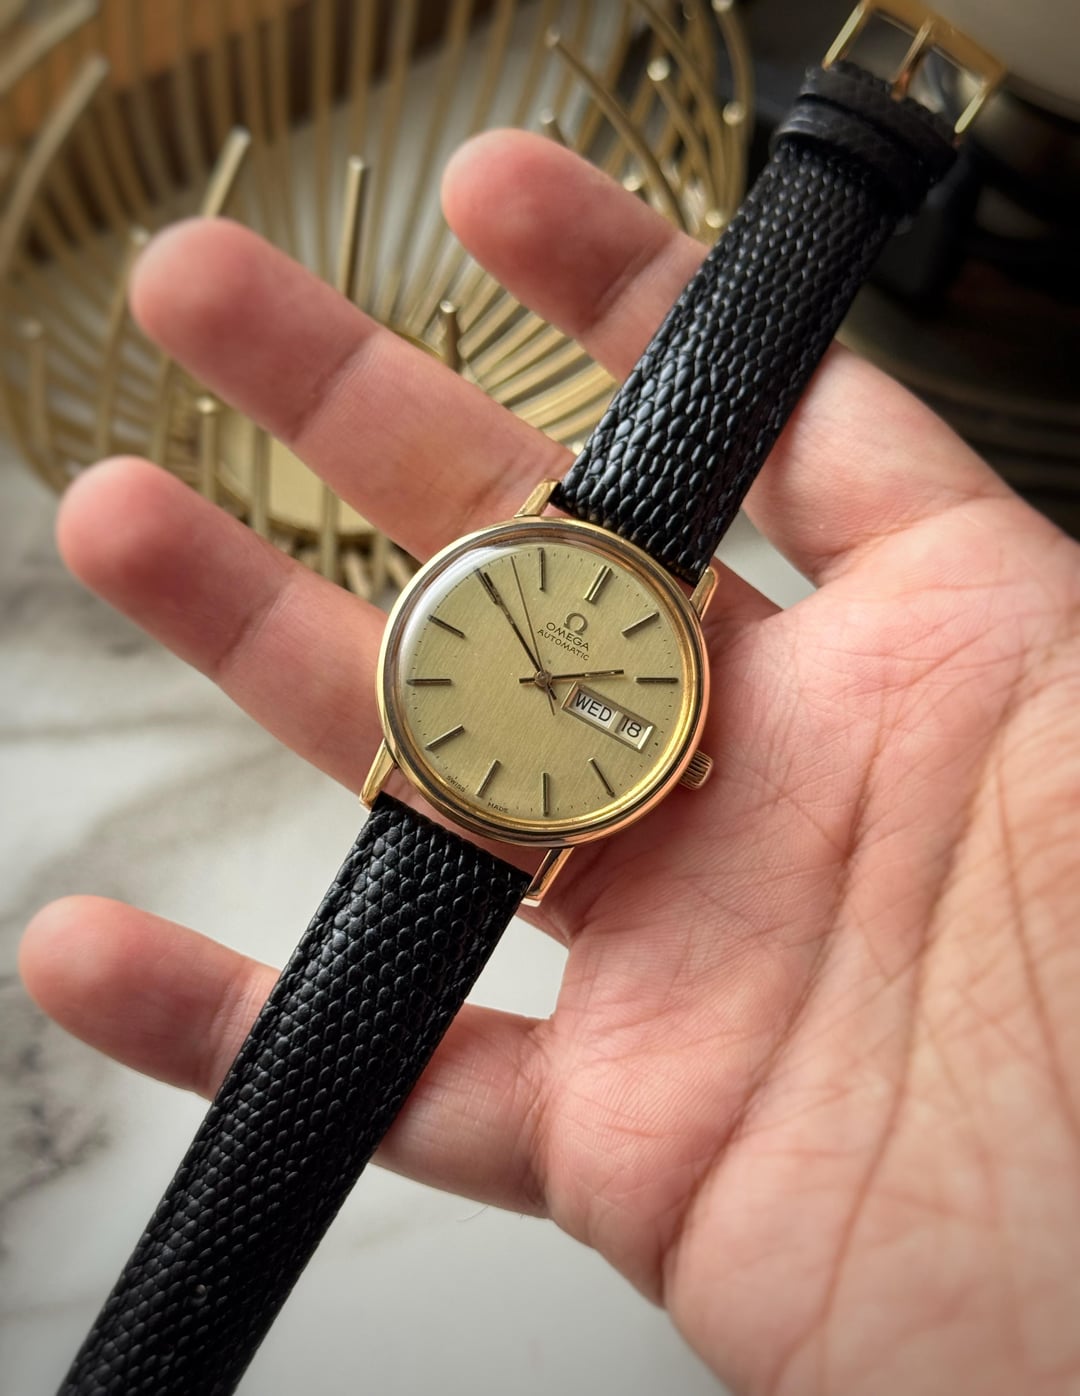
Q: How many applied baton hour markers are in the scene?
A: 11